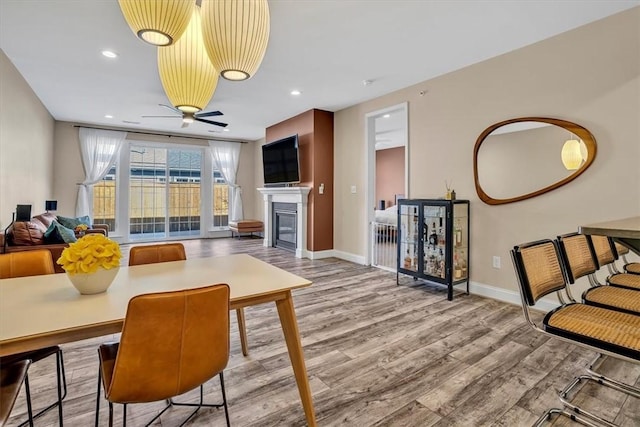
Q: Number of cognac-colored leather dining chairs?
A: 4